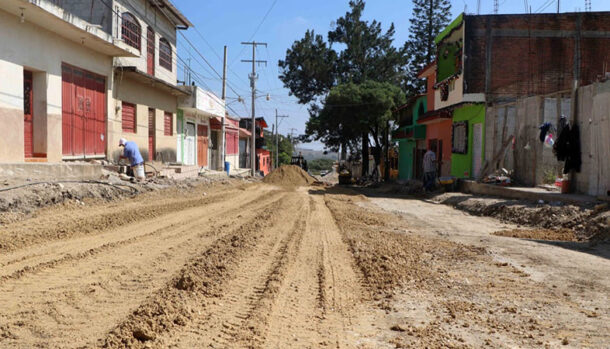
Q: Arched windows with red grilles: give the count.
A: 2